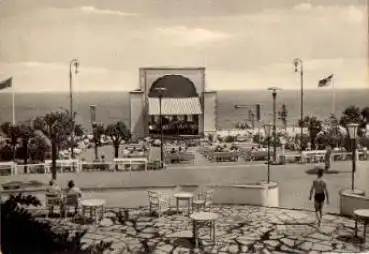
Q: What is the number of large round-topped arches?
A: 1